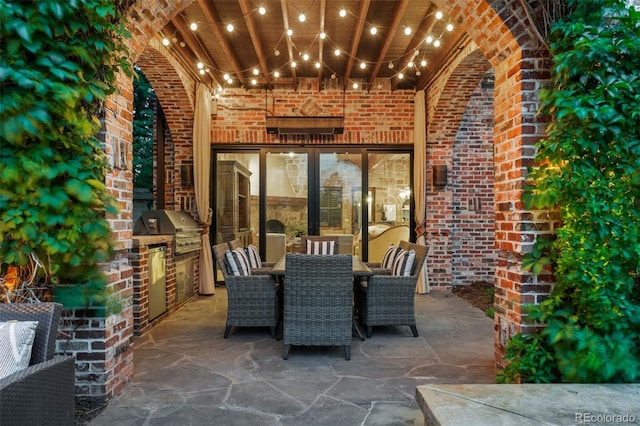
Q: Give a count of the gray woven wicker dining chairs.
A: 6